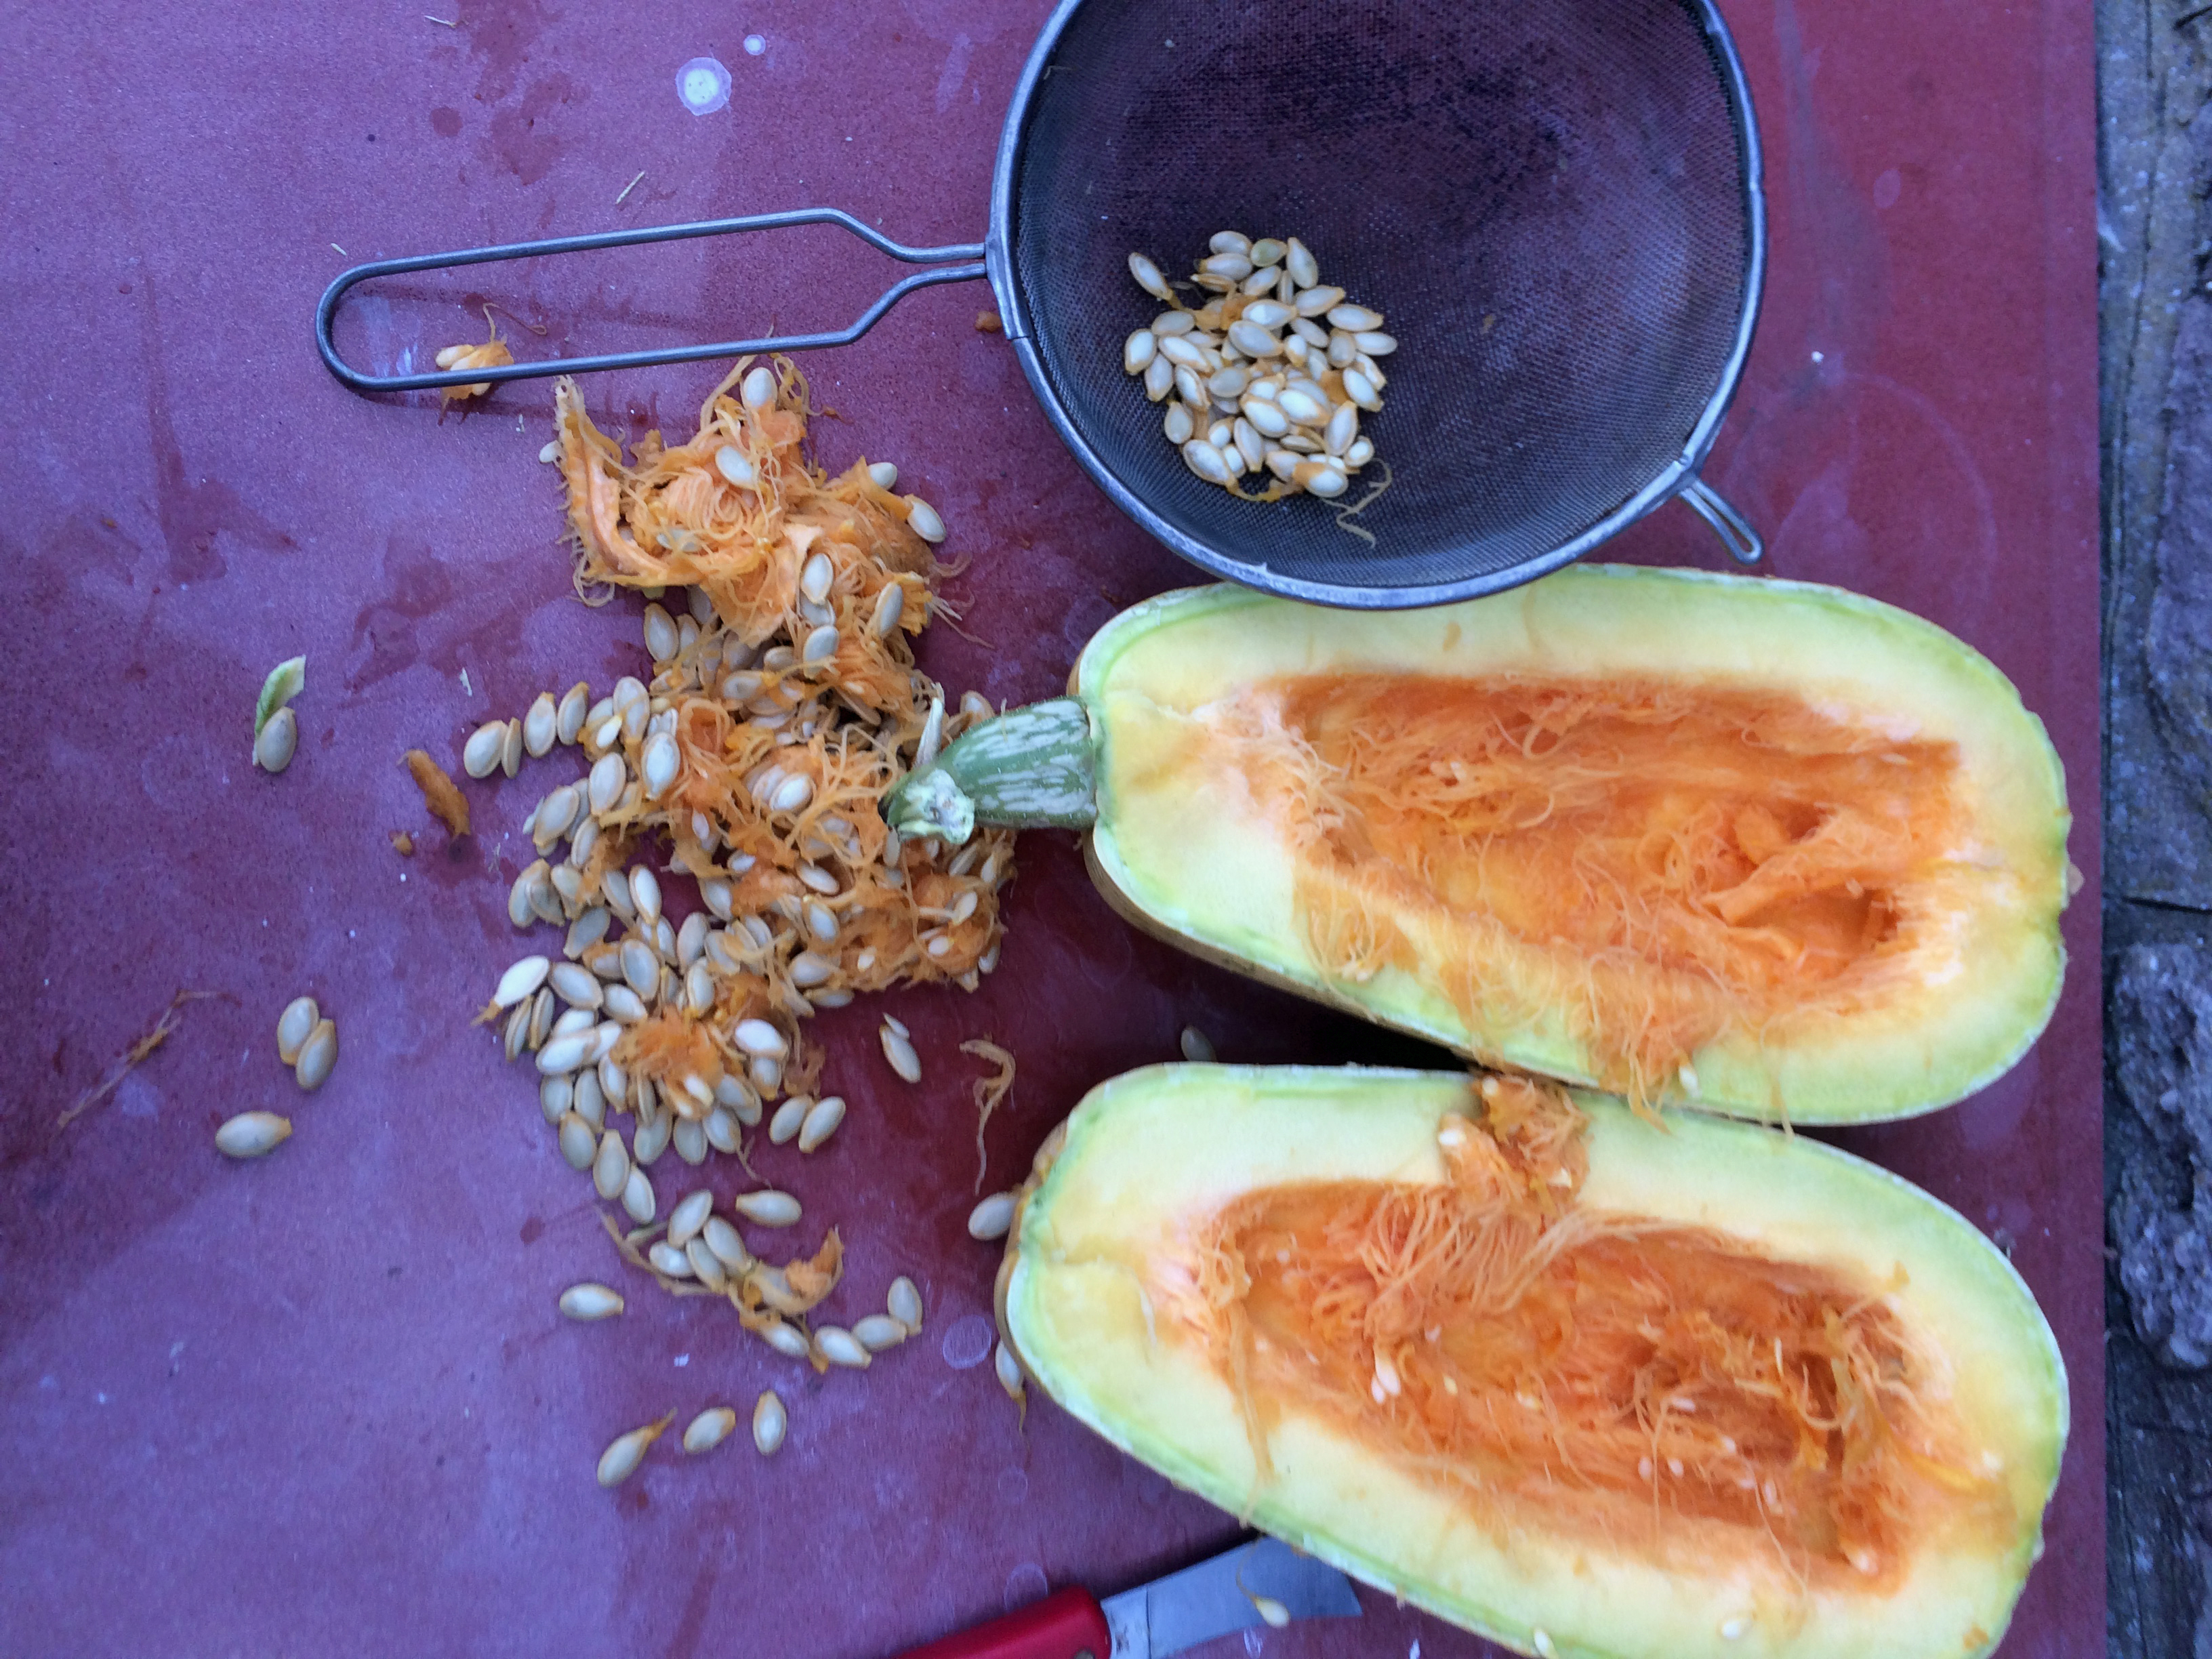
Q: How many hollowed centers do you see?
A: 2